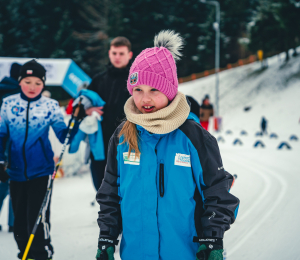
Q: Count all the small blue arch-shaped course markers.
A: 9